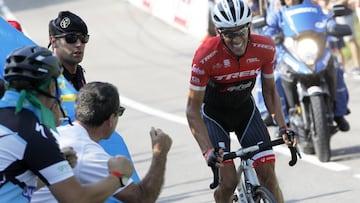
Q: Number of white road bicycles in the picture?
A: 1